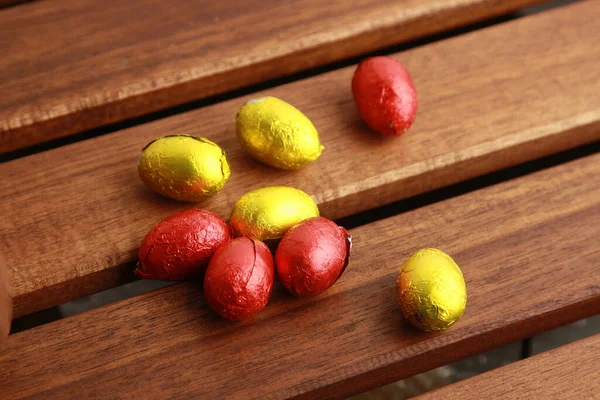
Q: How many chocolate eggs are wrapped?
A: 8